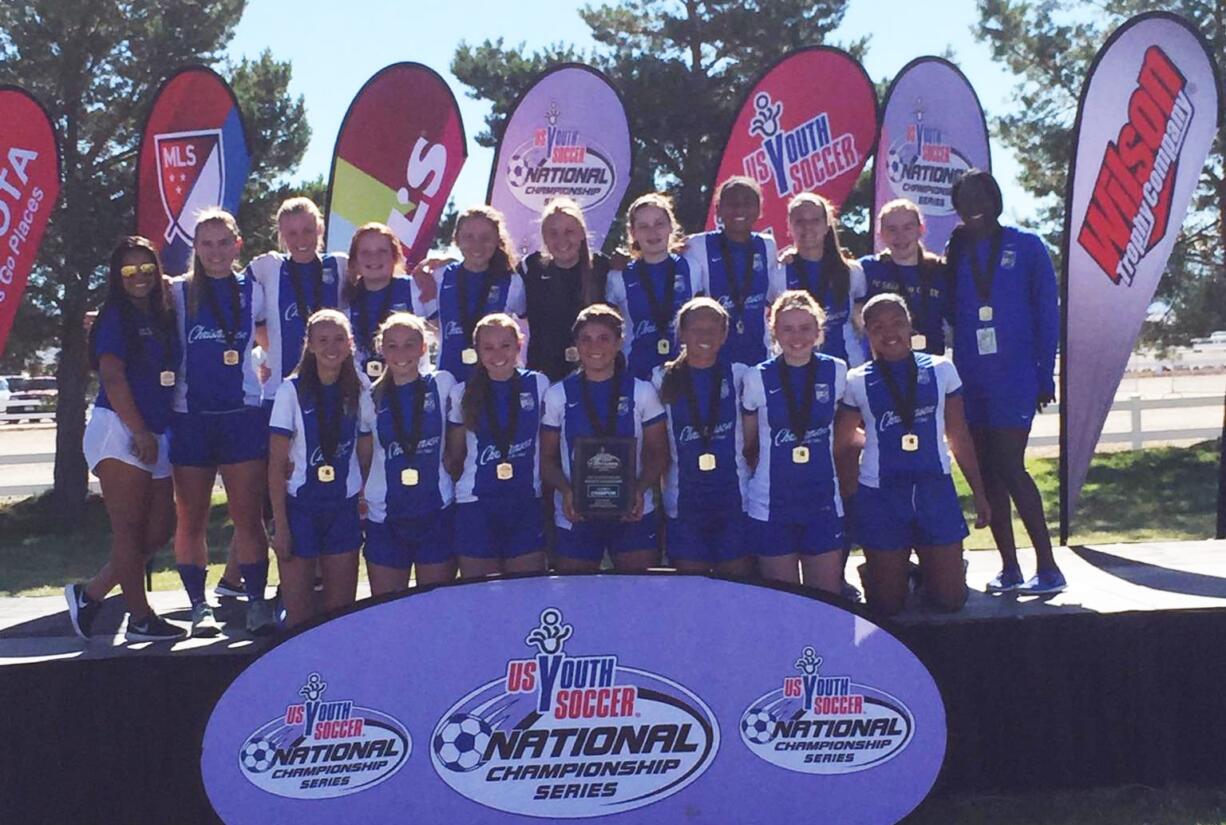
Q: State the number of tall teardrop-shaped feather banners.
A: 7